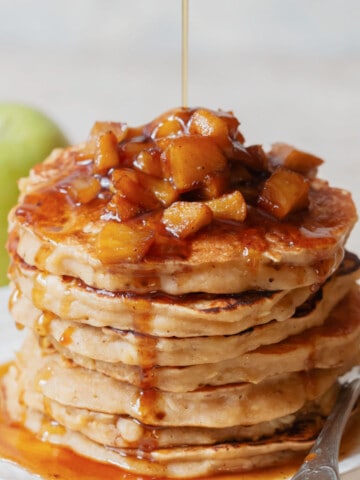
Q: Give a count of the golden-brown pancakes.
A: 7